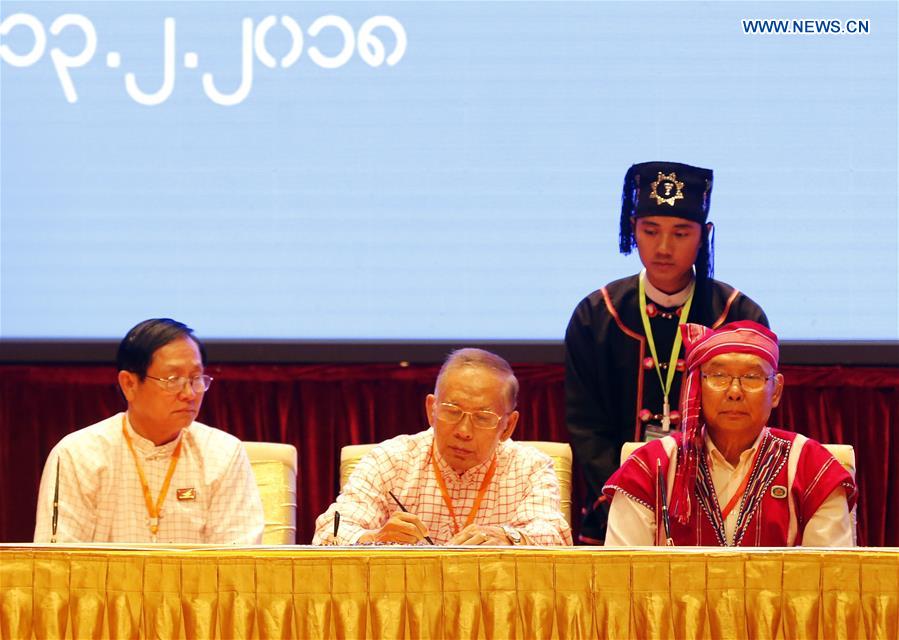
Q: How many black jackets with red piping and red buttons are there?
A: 1